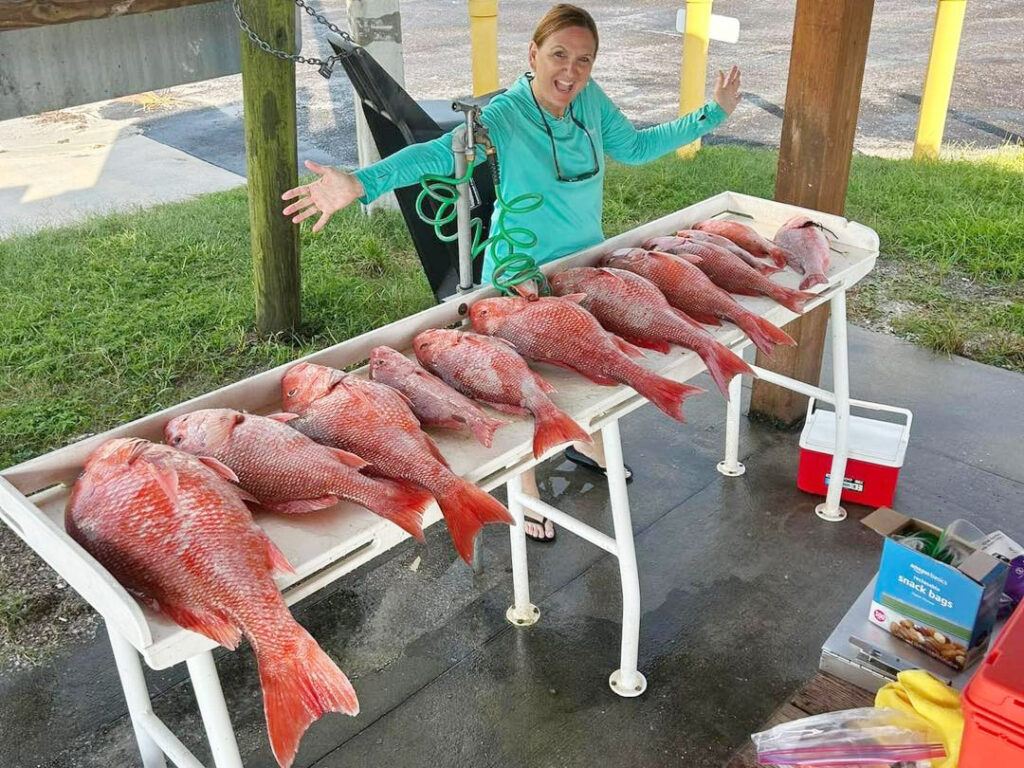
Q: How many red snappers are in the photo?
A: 12